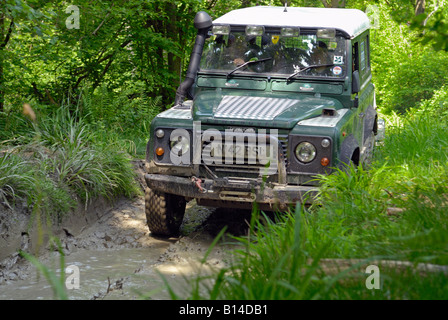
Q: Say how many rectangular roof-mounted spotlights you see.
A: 4